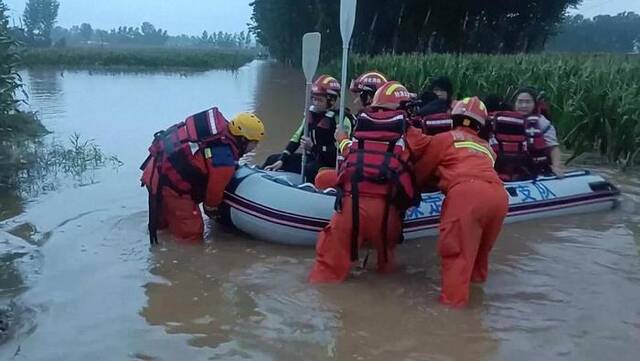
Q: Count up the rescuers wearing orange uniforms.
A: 3